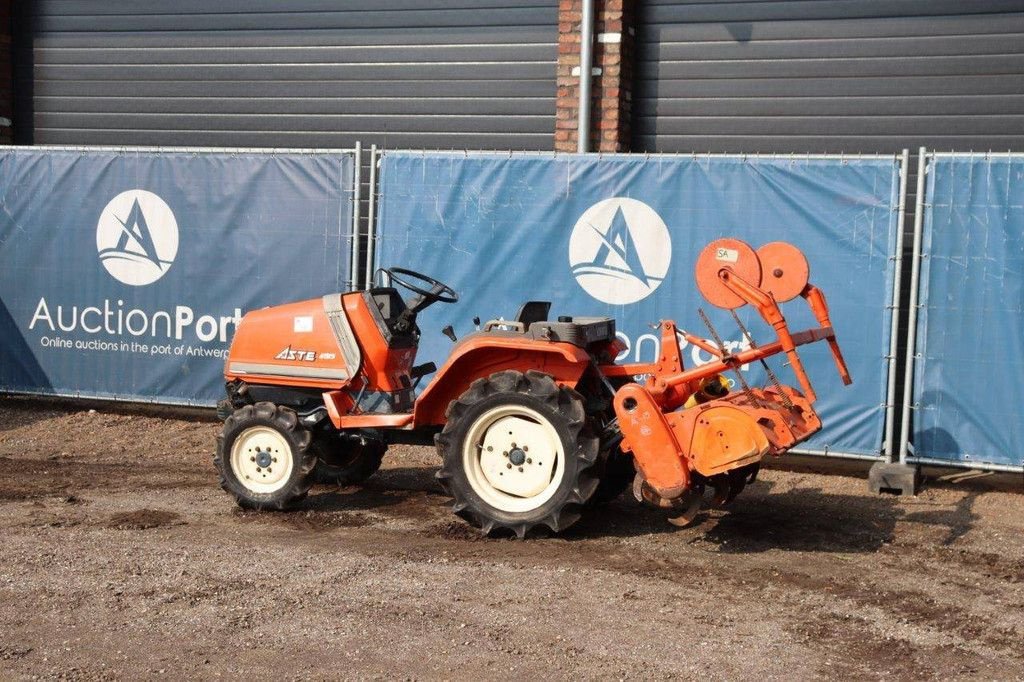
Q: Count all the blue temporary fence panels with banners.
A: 3